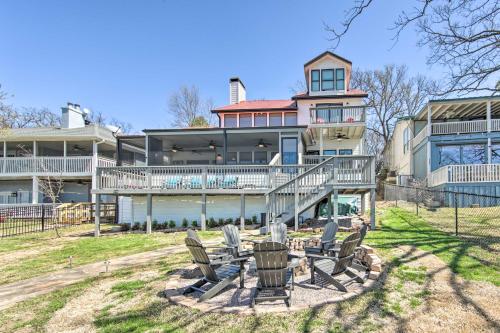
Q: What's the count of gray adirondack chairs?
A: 8